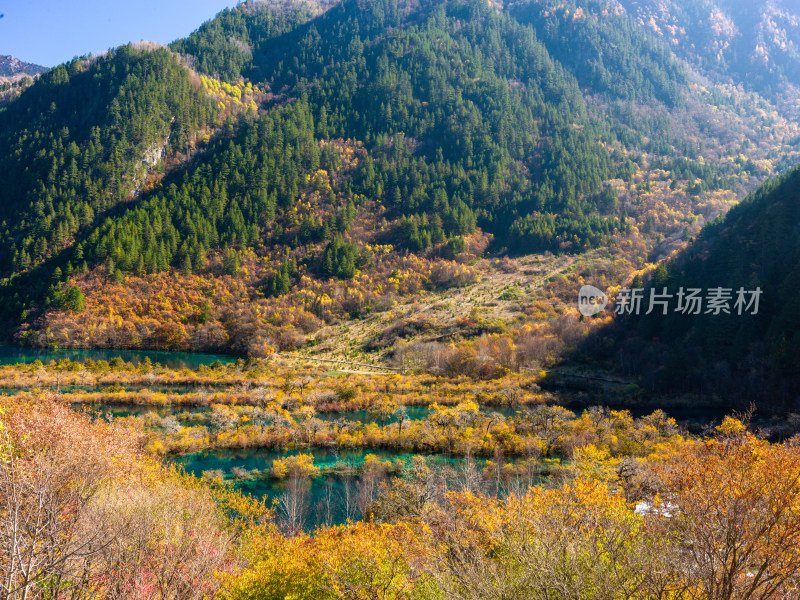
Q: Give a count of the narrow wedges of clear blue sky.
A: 1